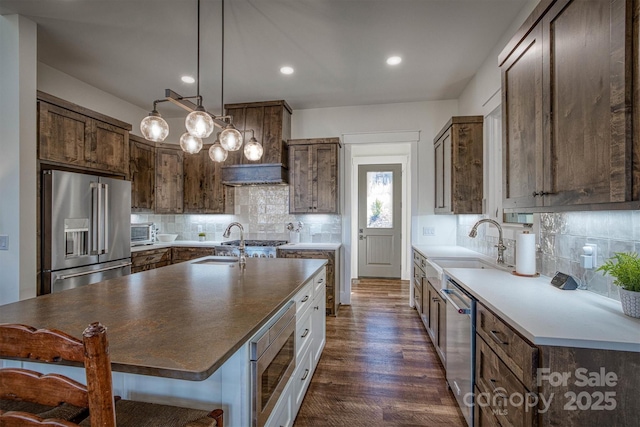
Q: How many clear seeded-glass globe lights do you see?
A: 6